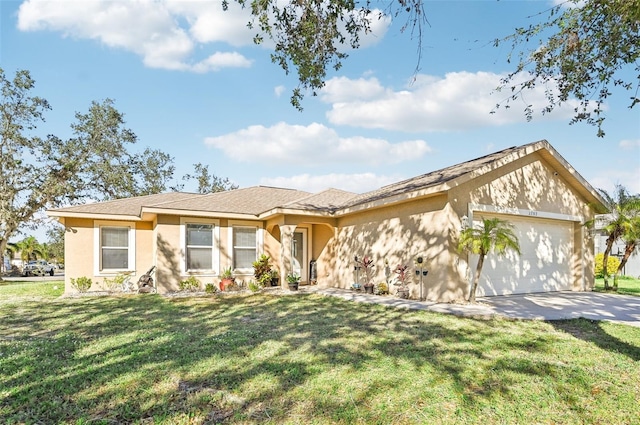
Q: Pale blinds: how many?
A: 3